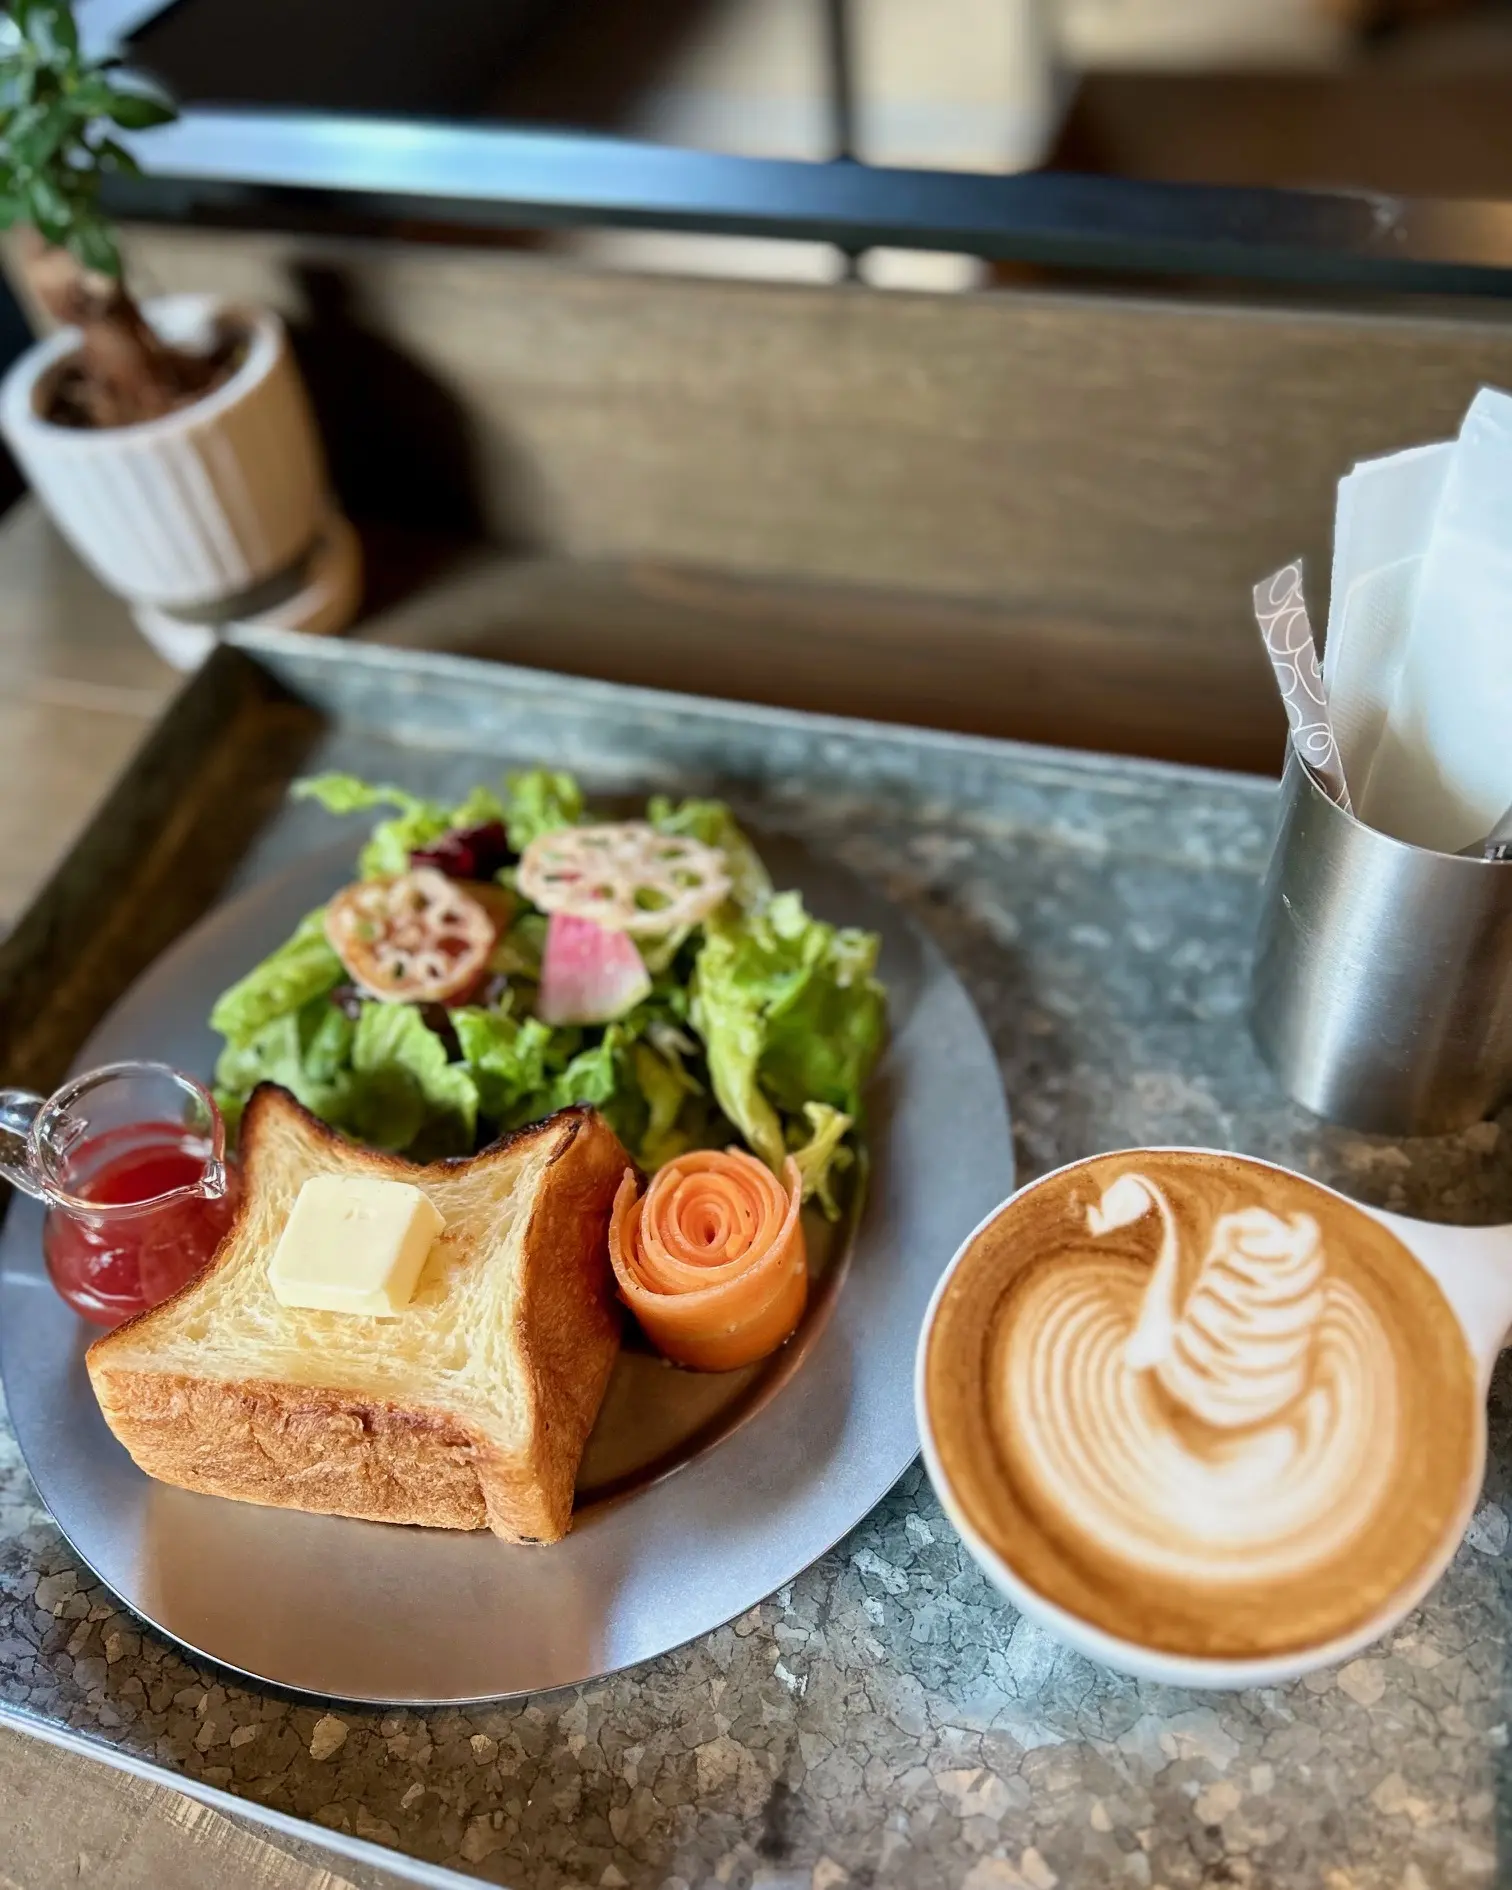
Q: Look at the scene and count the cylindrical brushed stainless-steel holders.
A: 1